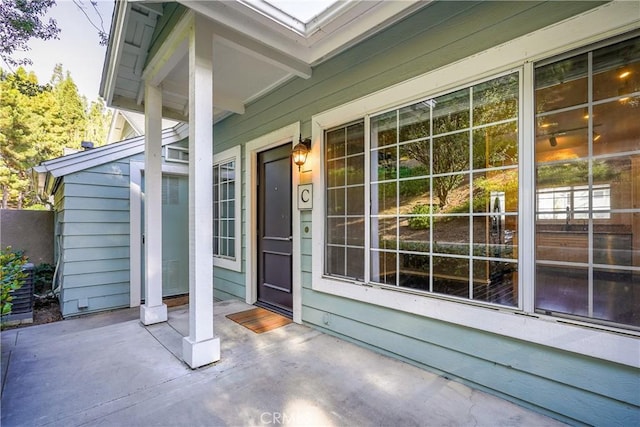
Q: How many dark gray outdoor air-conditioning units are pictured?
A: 1